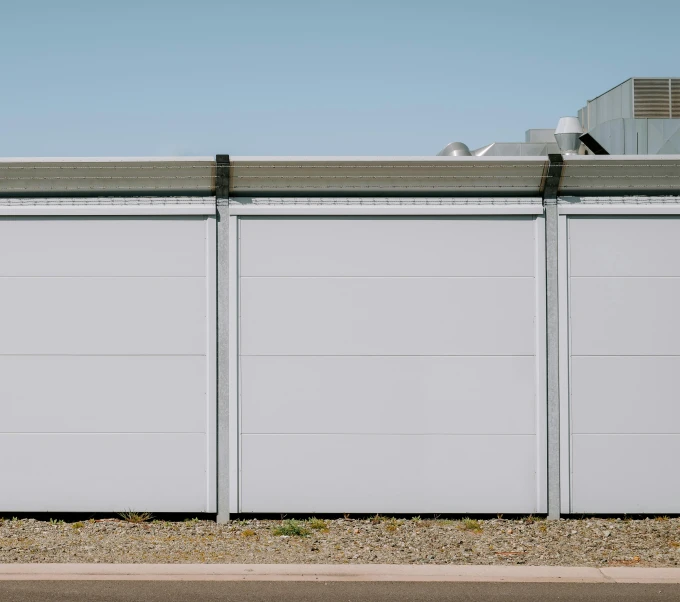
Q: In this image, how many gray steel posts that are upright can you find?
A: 2